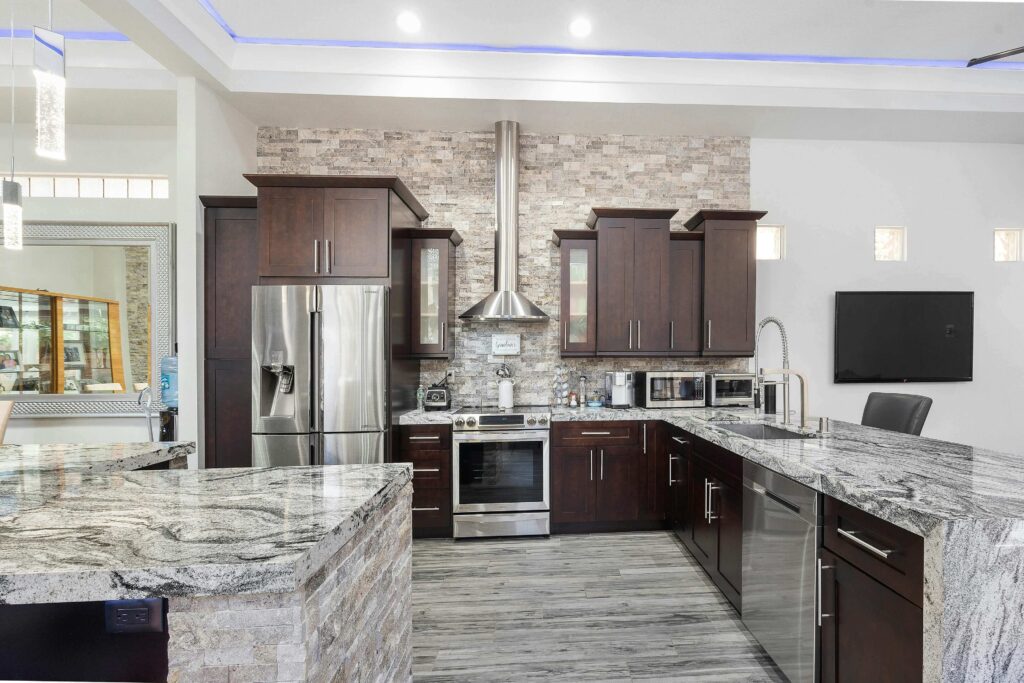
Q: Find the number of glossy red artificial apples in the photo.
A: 0